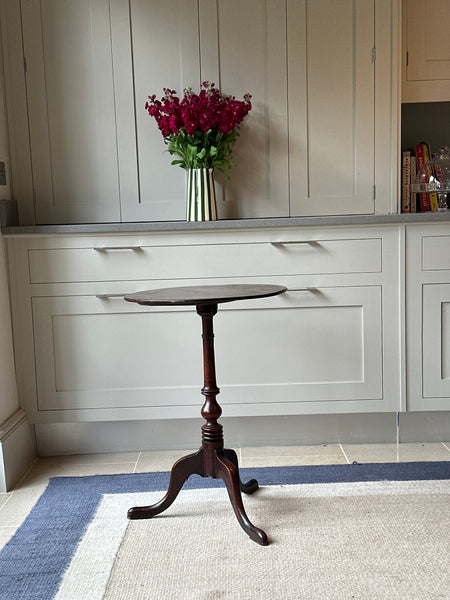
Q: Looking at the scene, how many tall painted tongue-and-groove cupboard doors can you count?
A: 4